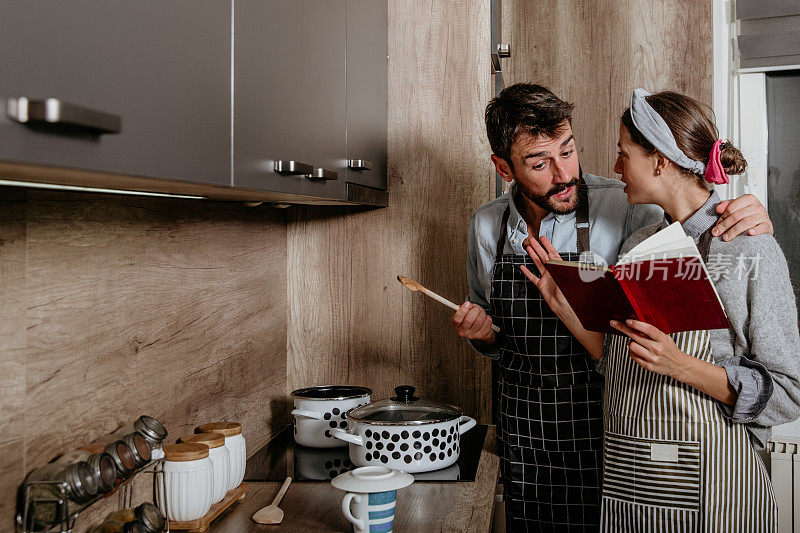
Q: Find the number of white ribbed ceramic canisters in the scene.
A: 3